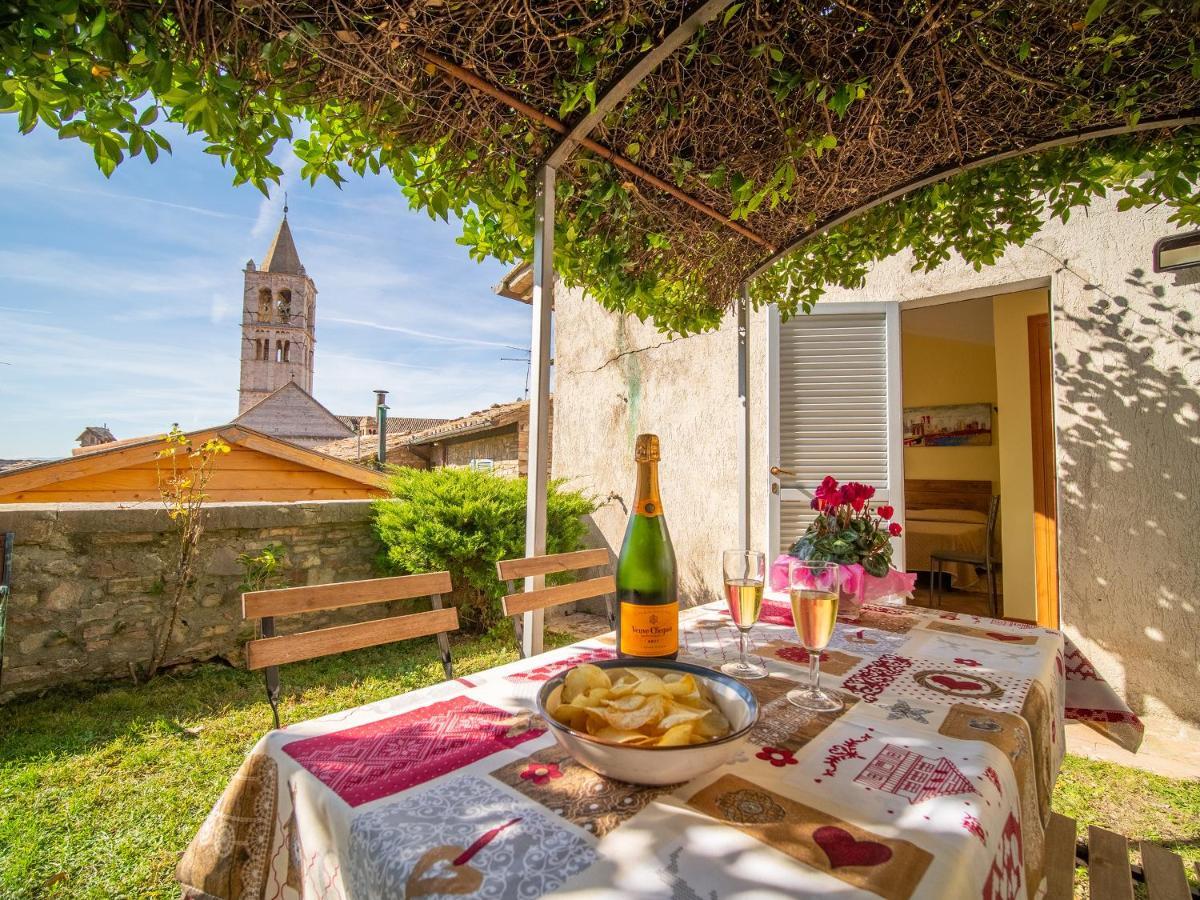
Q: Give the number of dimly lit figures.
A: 0